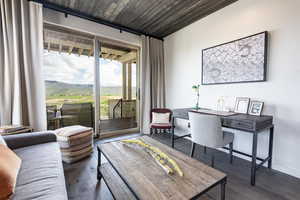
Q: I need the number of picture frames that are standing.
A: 2